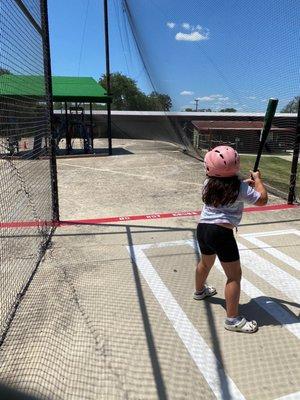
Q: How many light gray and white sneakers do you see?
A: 2